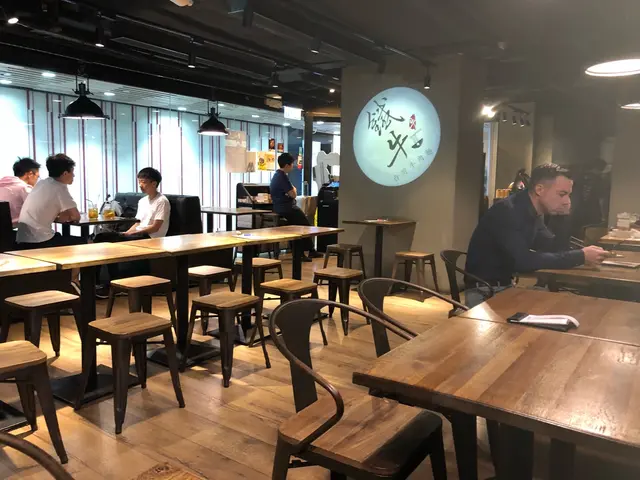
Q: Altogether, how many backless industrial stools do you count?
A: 11